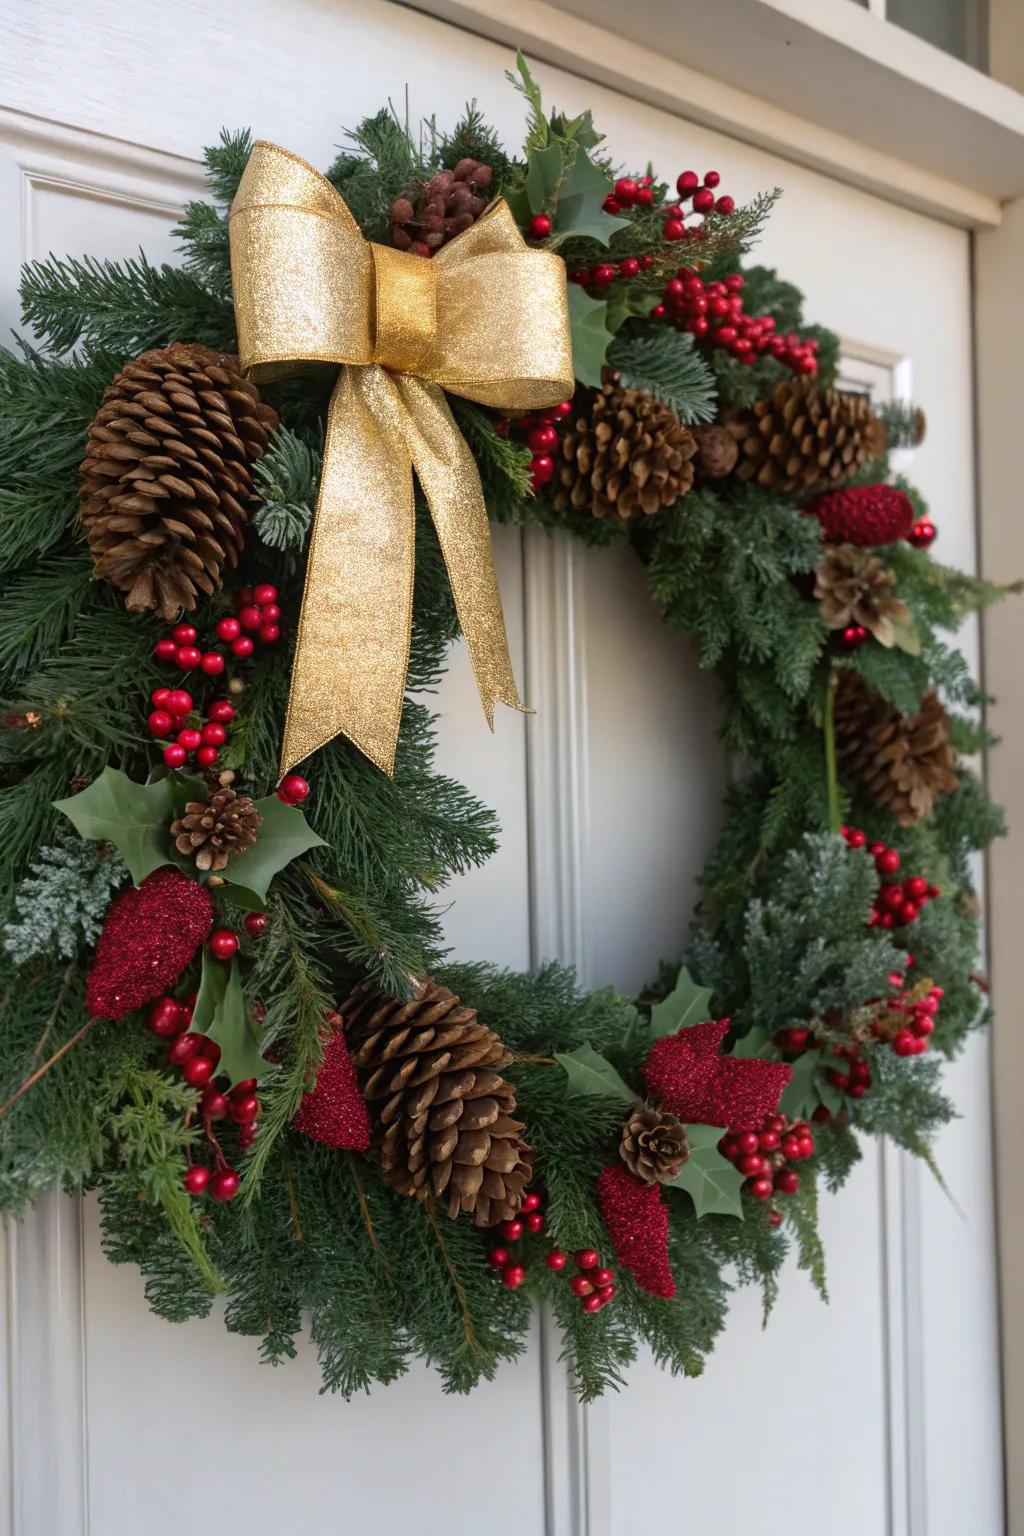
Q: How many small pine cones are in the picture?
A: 3